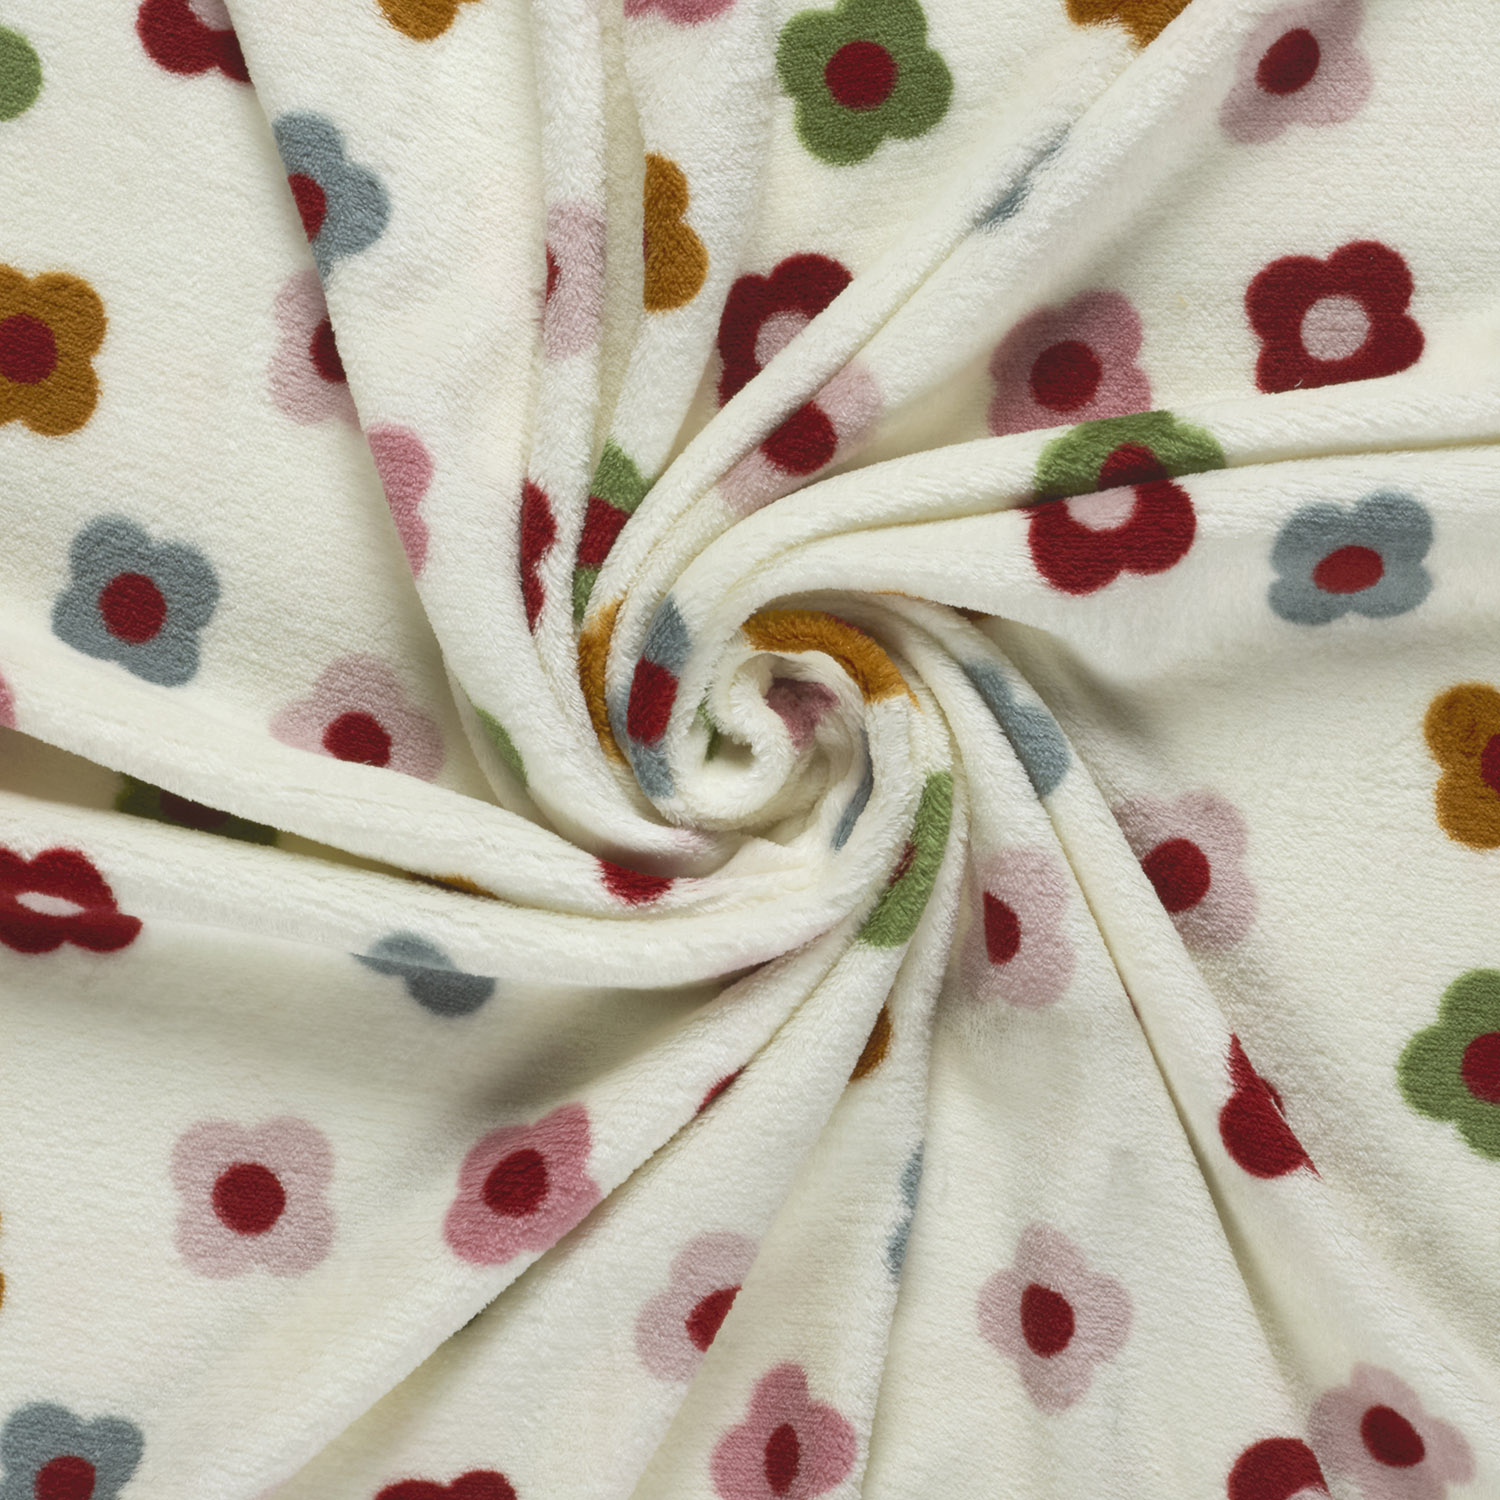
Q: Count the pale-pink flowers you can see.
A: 11